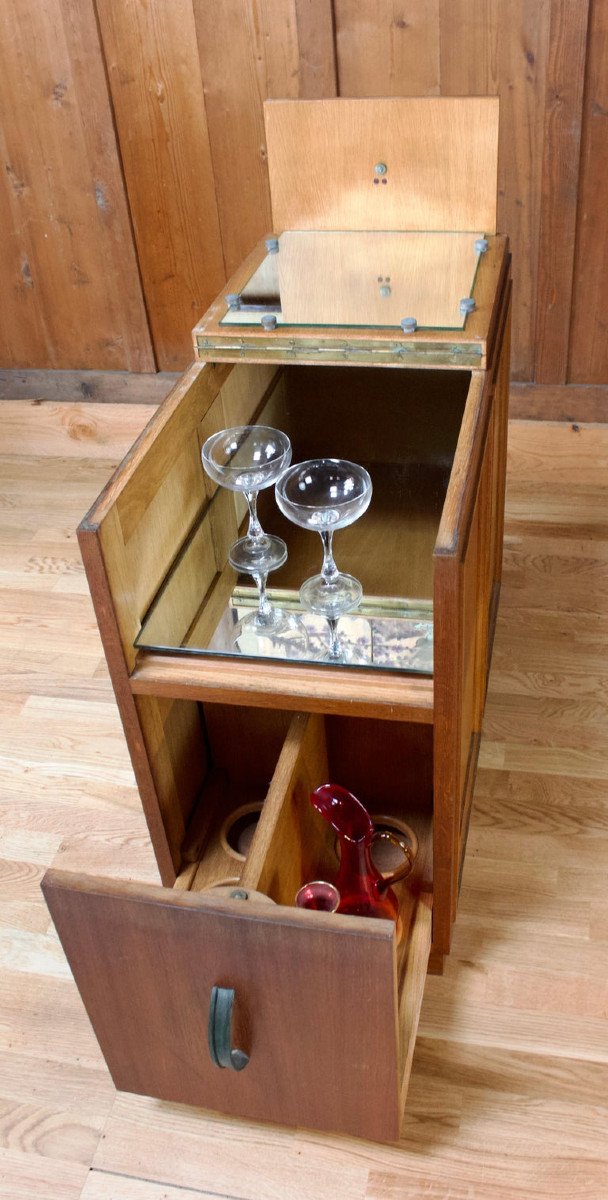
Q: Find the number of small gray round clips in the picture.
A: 6